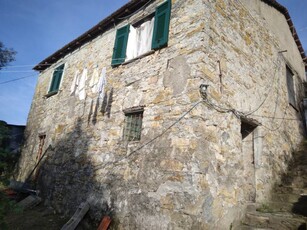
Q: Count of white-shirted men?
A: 0